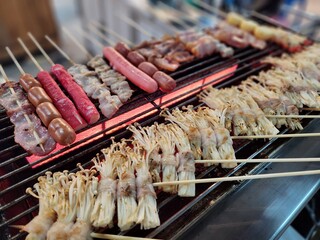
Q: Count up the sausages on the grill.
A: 11